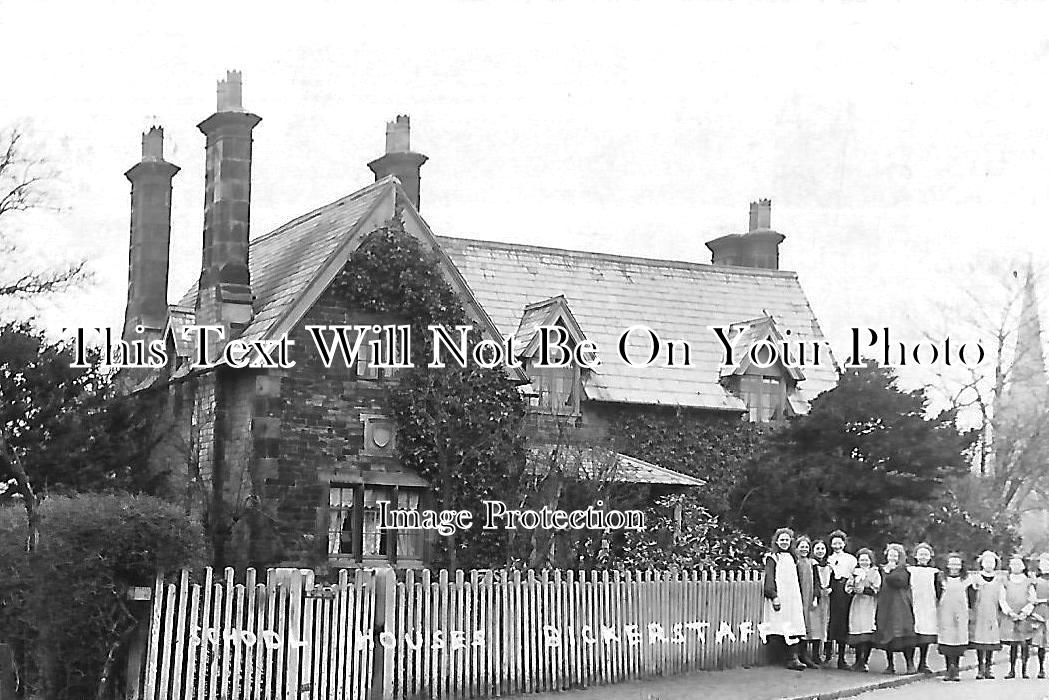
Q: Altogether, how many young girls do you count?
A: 11